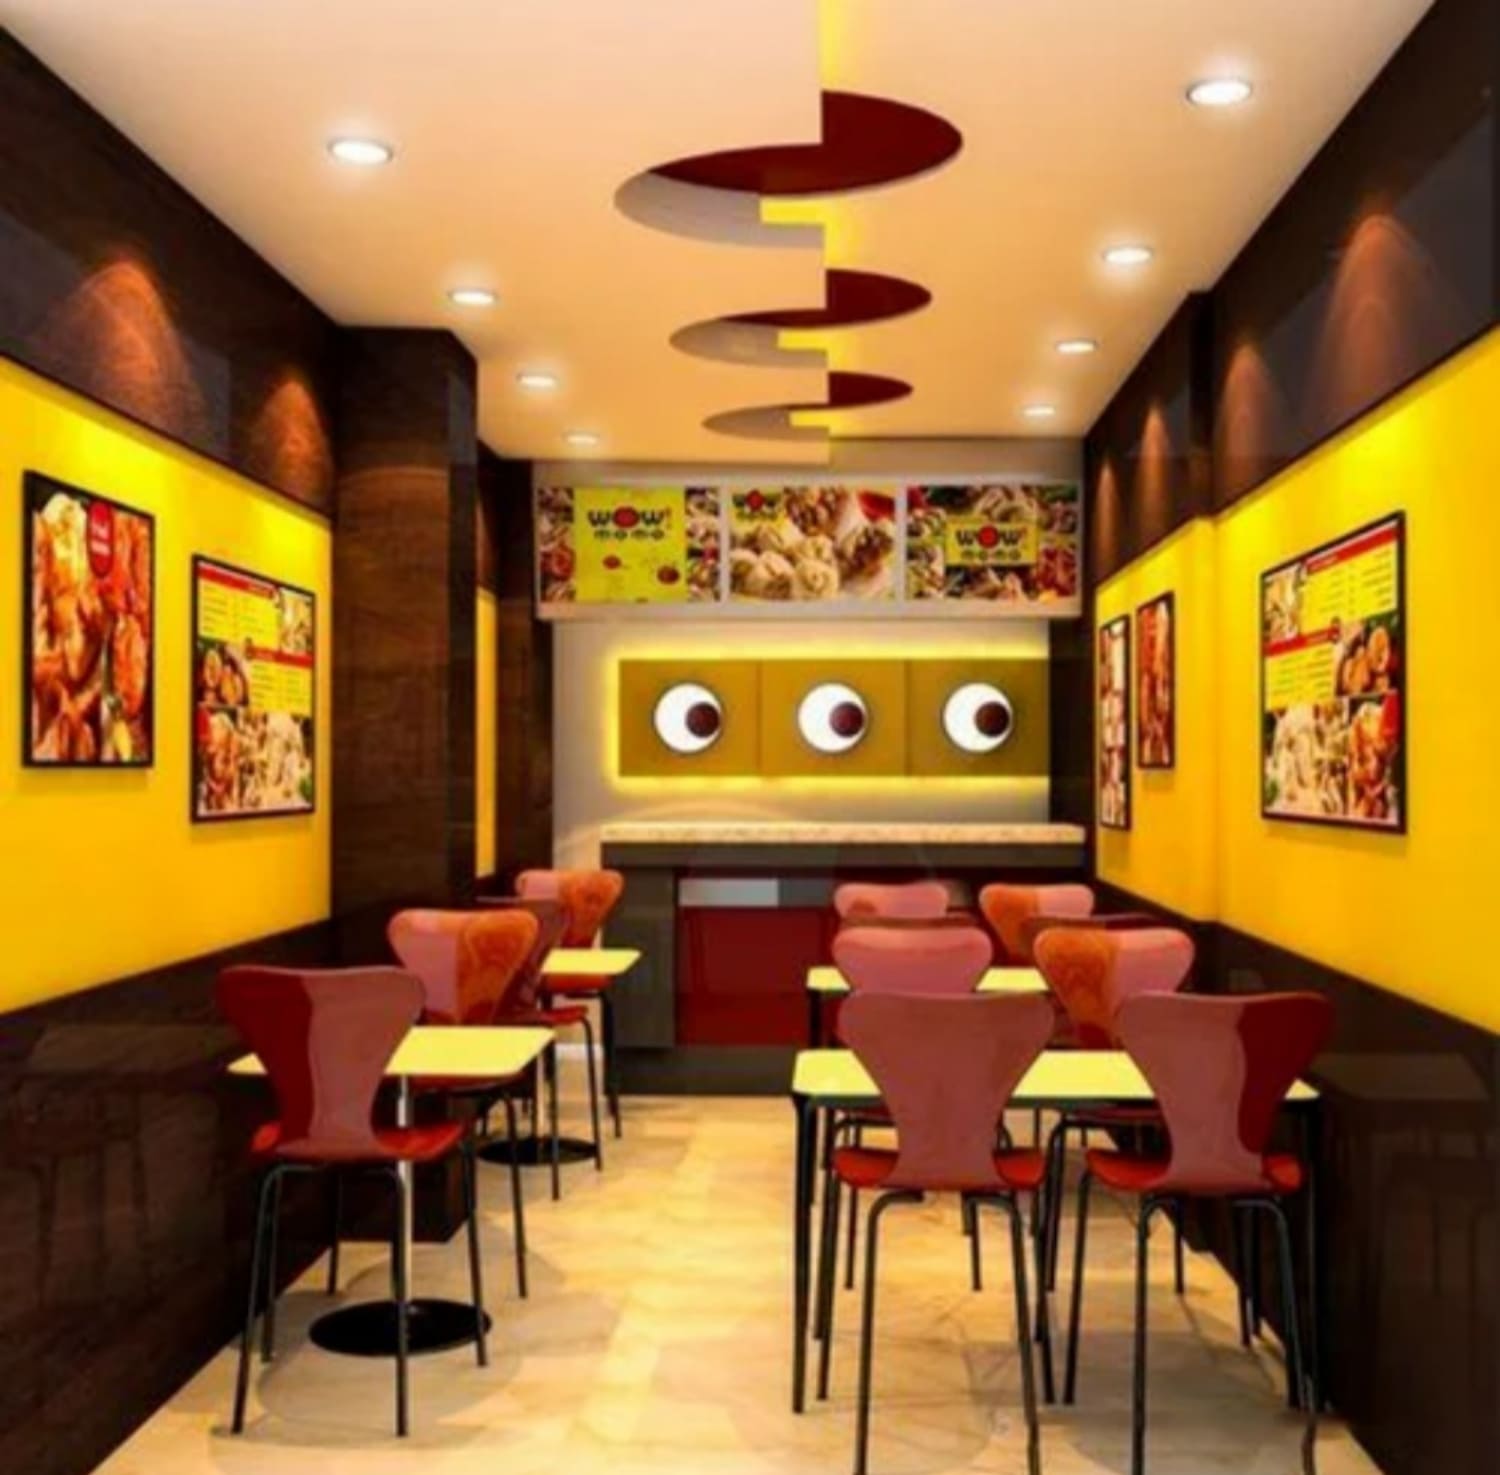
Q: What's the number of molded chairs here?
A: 12